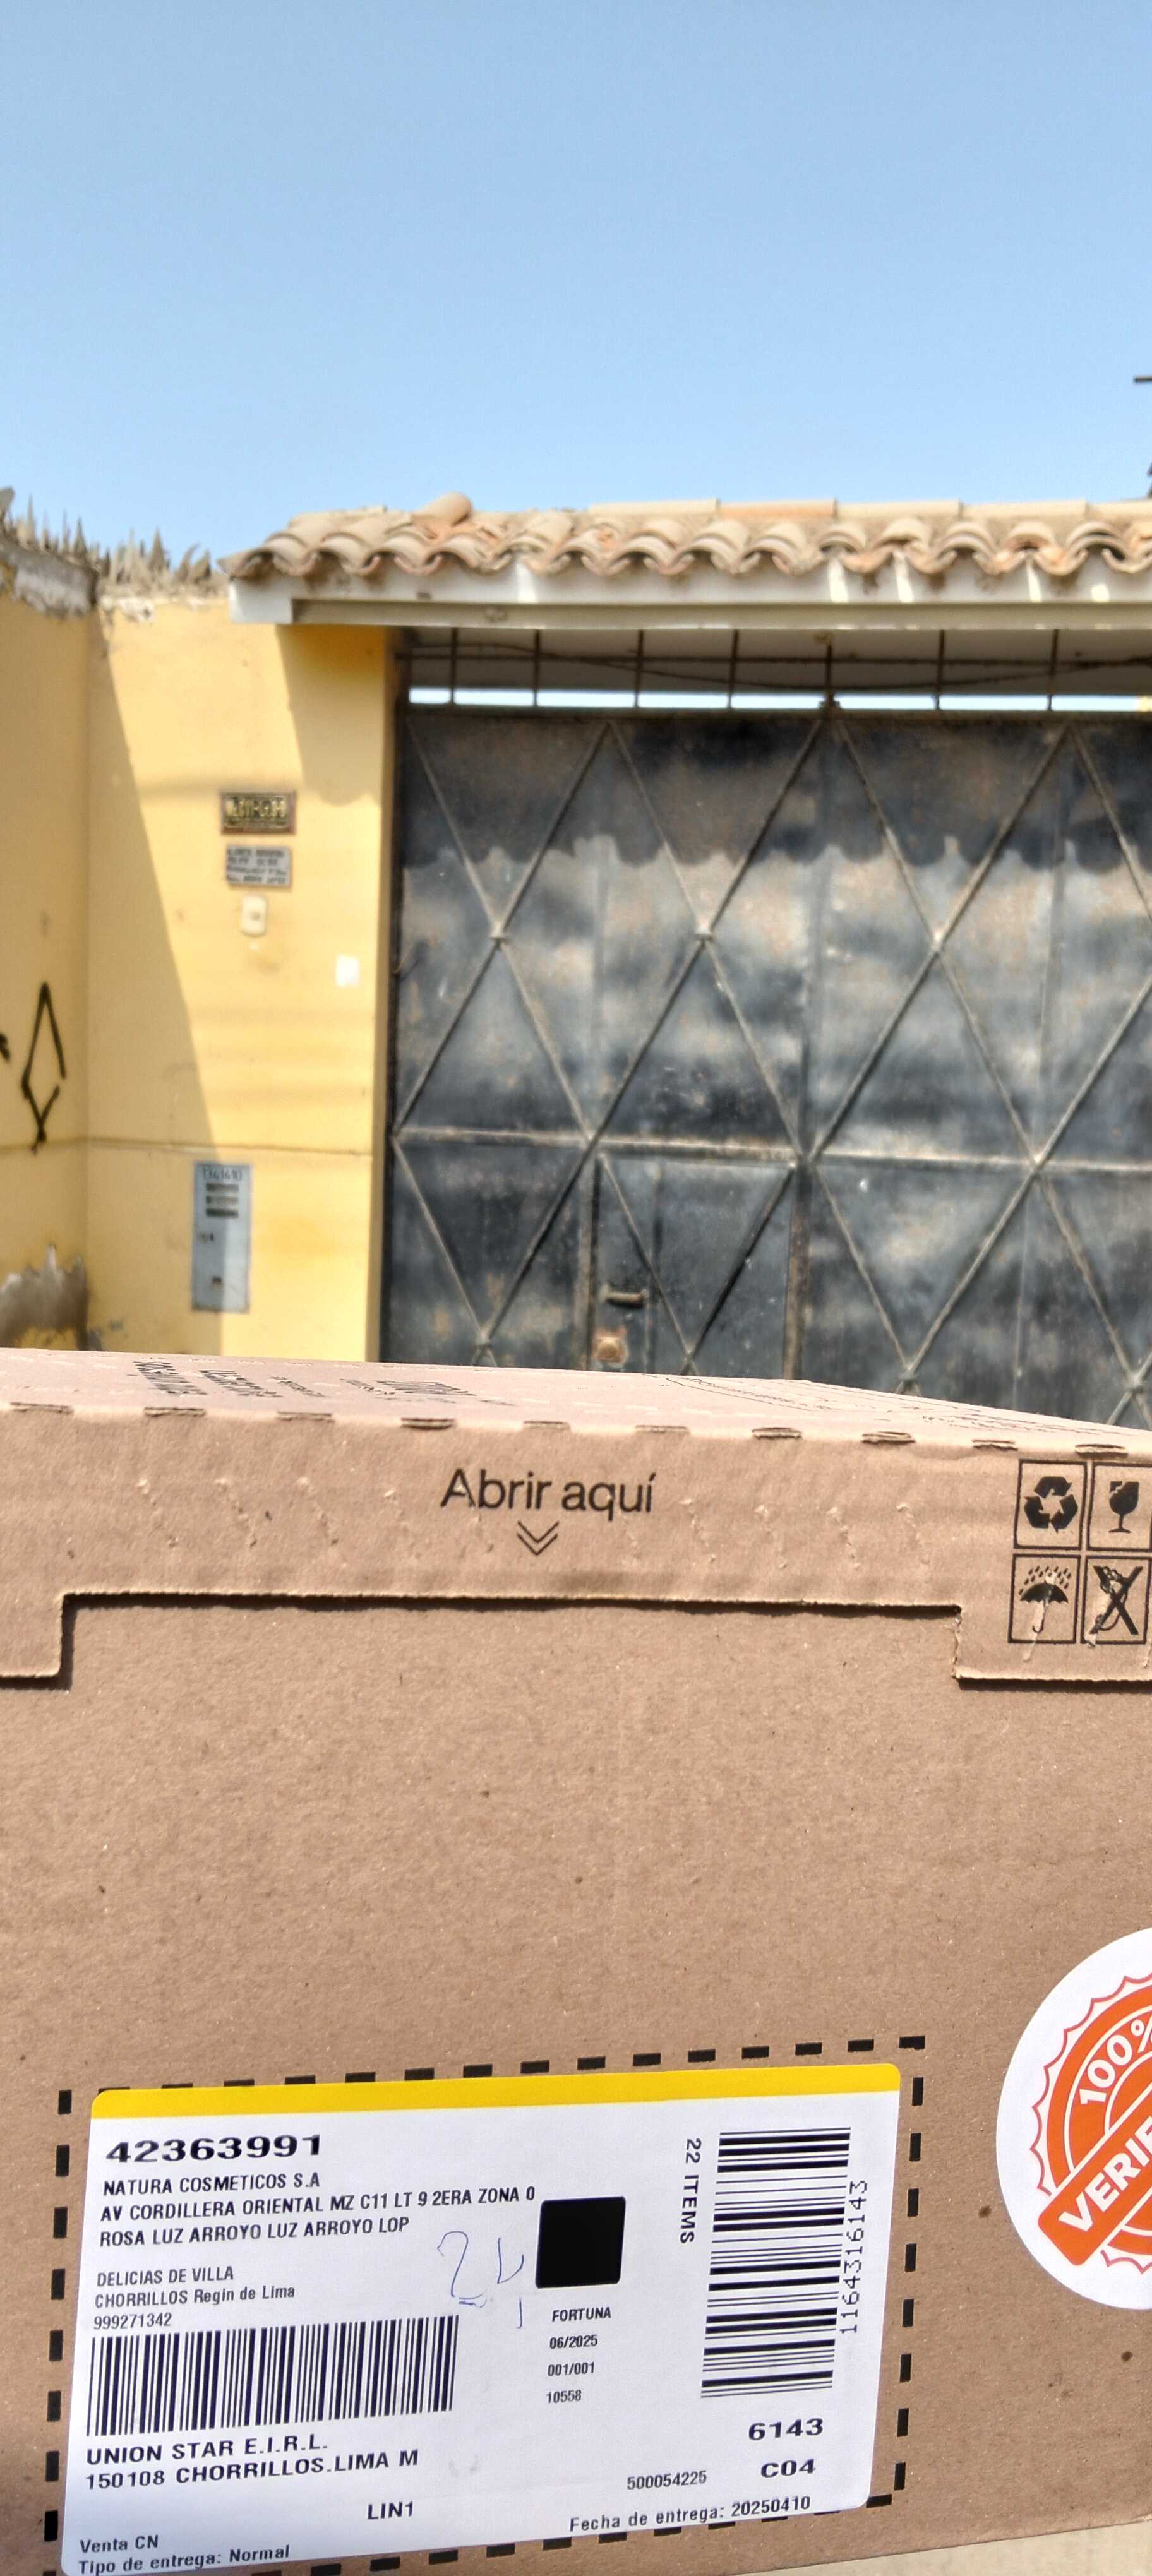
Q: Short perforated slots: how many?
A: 10